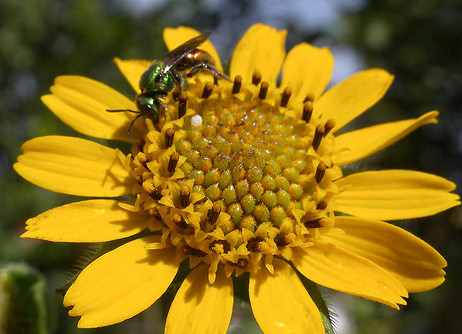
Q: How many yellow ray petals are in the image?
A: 15